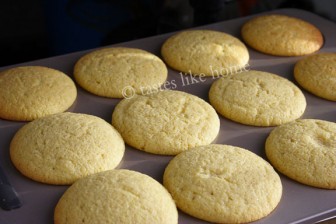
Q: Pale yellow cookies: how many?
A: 11